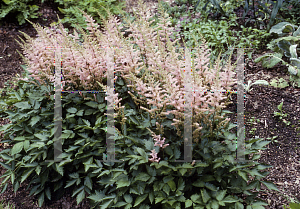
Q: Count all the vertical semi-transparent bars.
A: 4